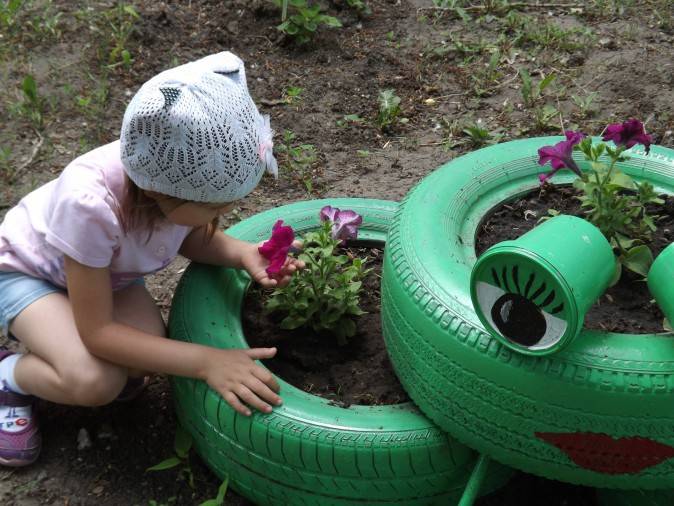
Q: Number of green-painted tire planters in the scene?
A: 2